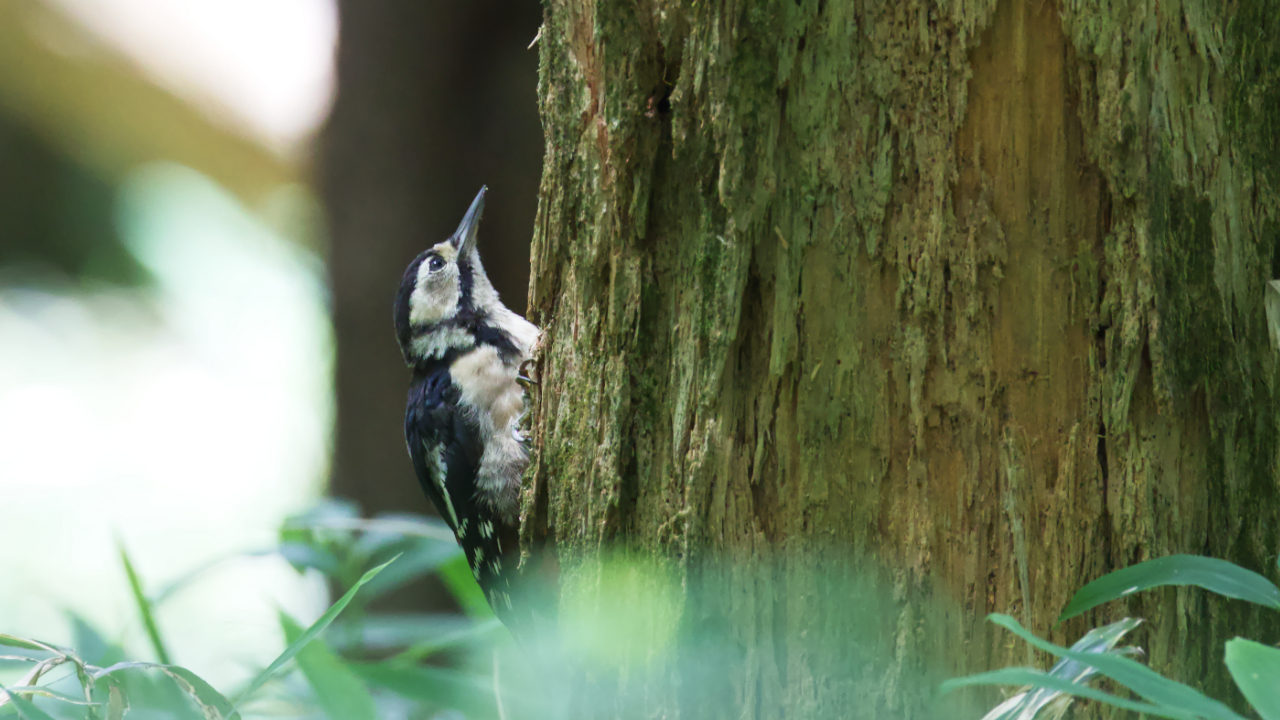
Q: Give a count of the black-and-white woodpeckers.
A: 1